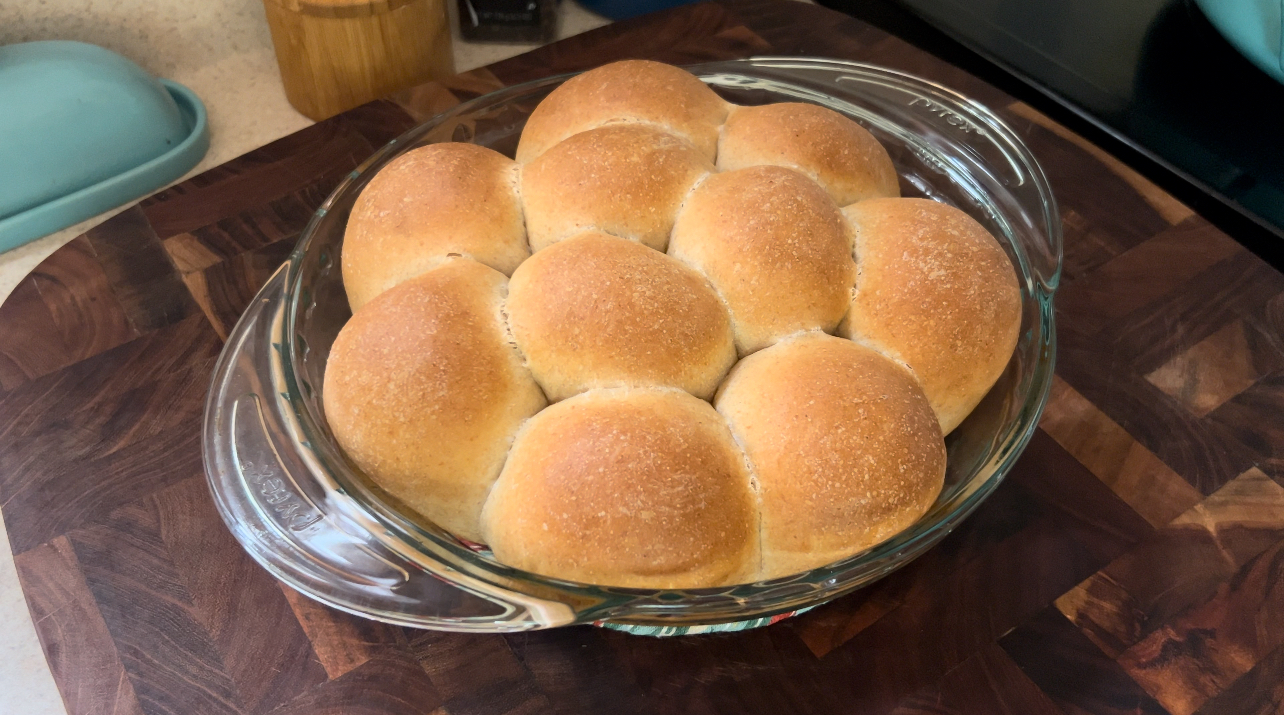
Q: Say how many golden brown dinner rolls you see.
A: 10